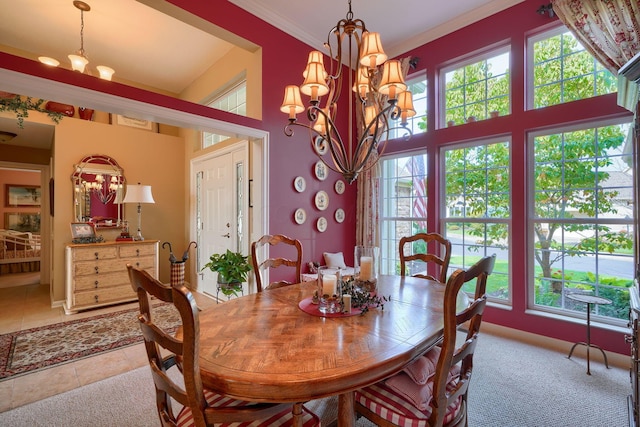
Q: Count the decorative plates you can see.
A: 8